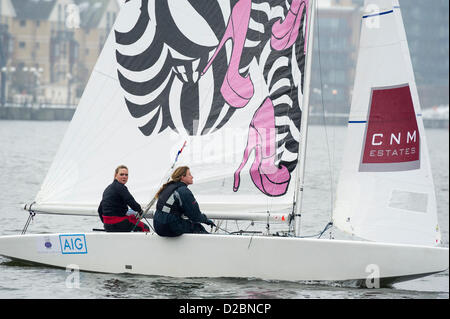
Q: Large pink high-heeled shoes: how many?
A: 3